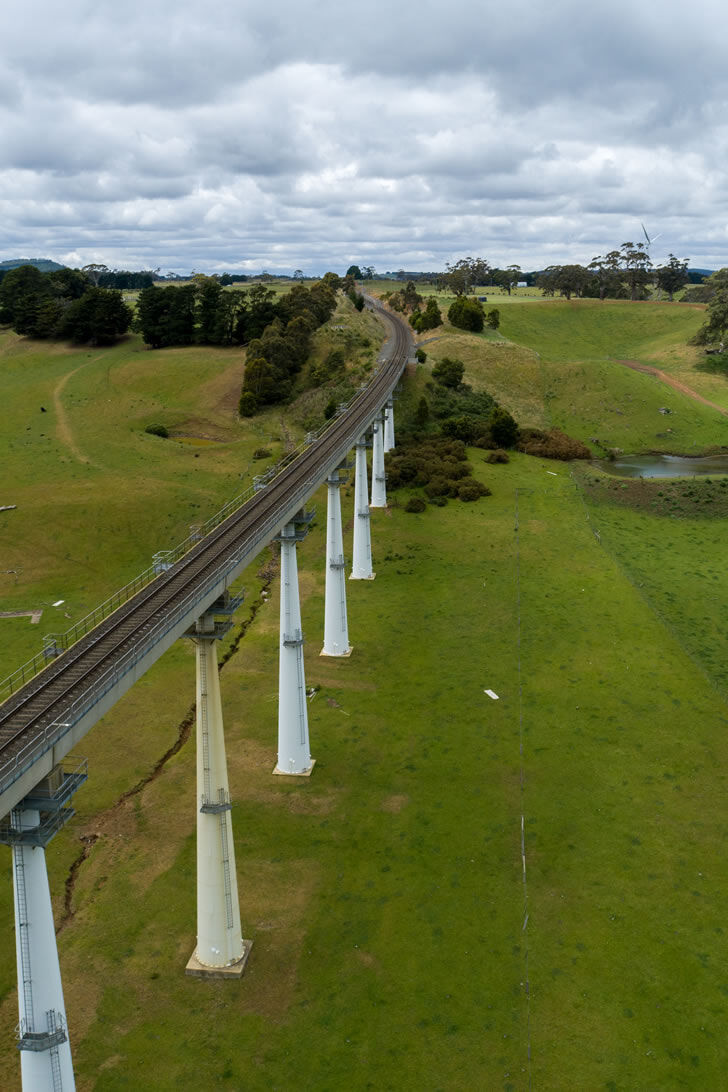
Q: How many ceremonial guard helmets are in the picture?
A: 0